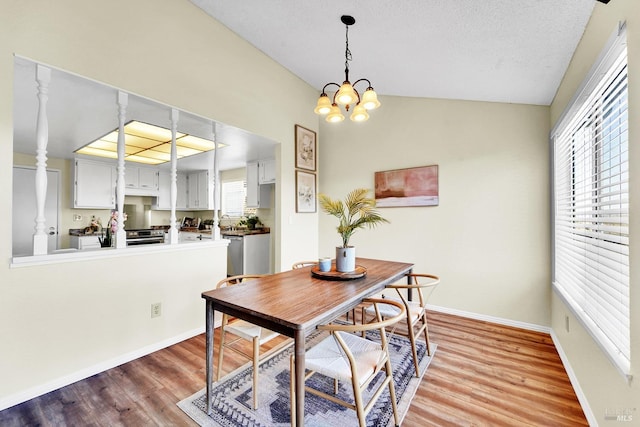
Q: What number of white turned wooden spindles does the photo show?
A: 4